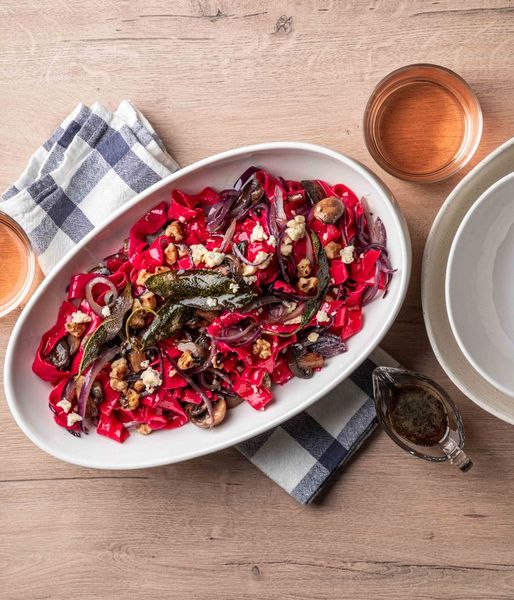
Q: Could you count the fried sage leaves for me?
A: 4